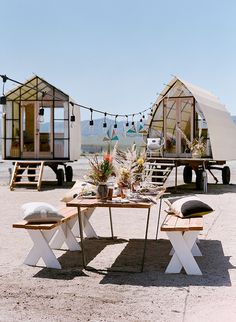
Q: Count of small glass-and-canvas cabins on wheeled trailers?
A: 2